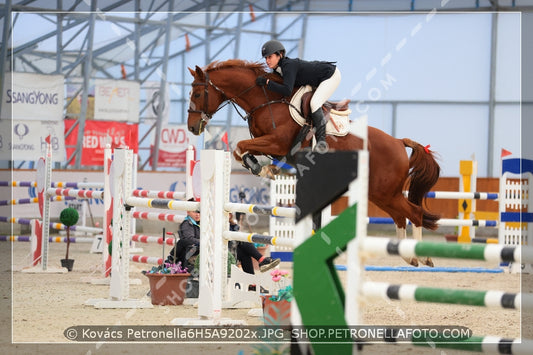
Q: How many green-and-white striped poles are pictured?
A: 3